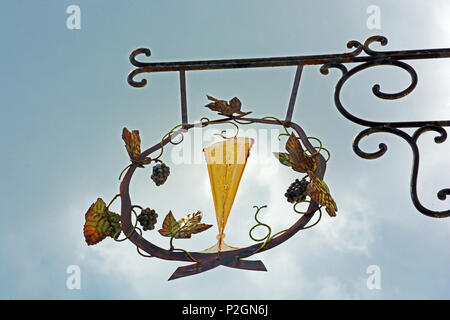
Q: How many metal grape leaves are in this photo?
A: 6